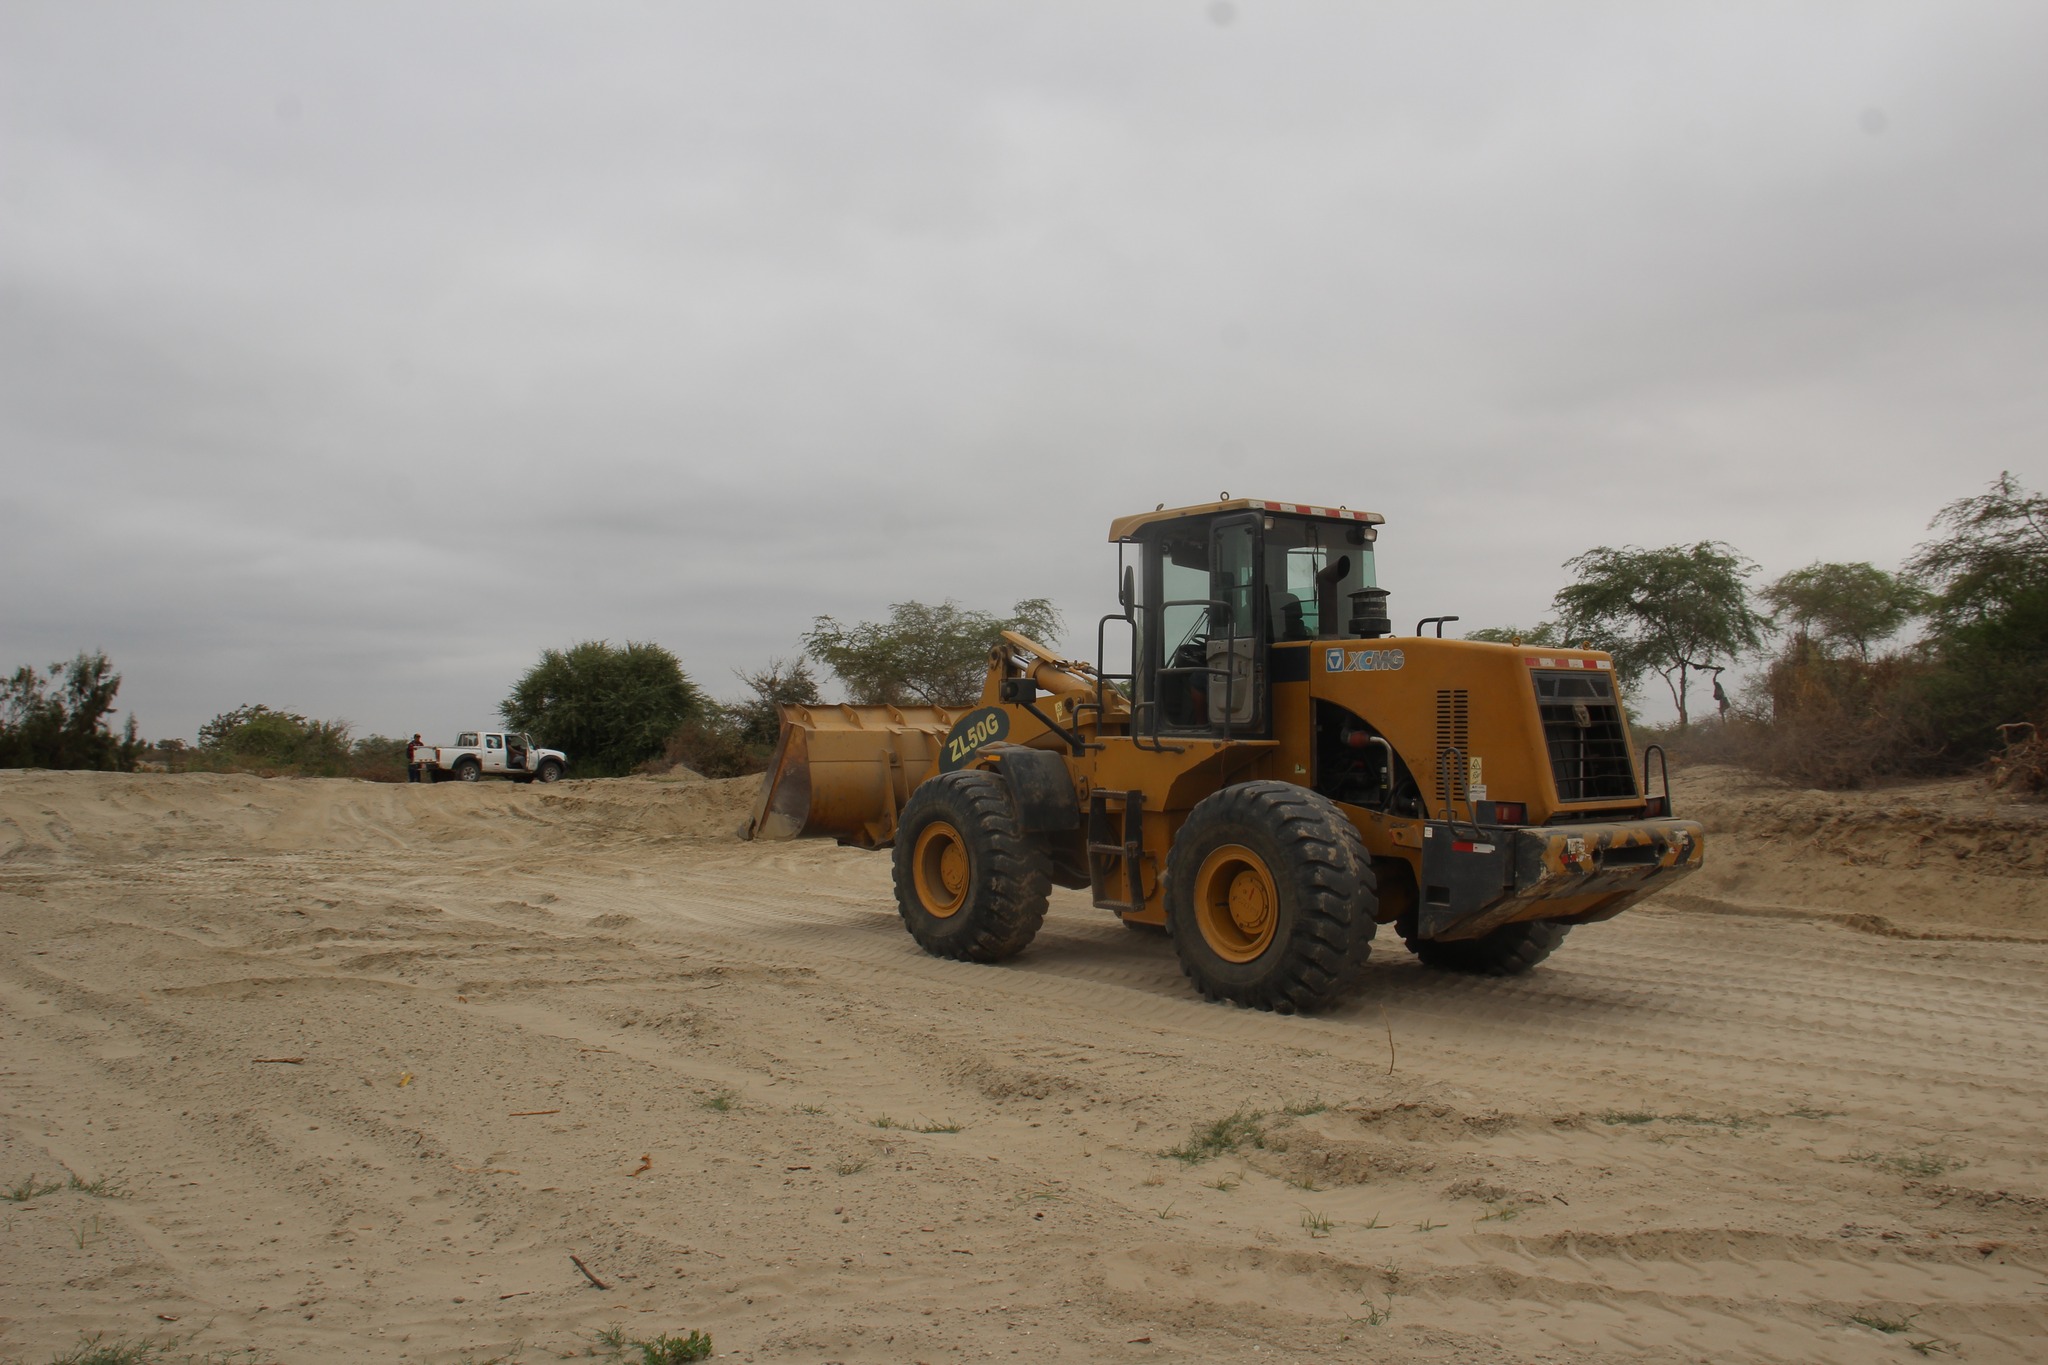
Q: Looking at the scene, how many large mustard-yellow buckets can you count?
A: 1